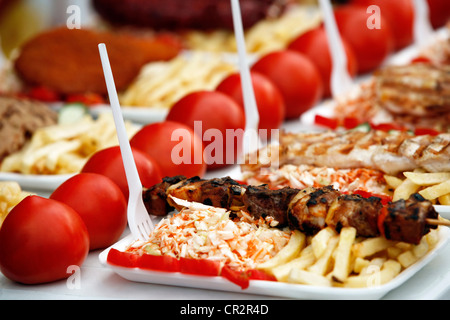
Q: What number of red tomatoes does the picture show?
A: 11